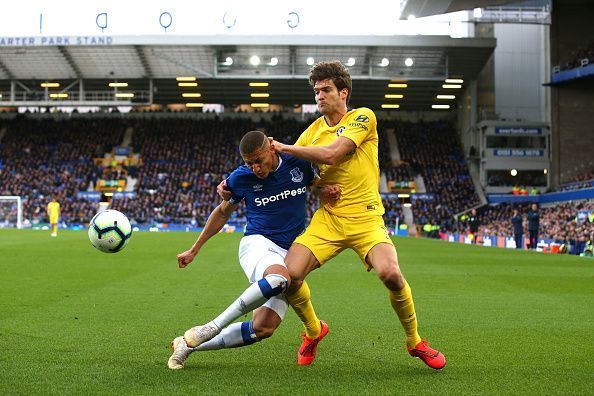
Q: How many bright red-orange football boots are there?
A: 2